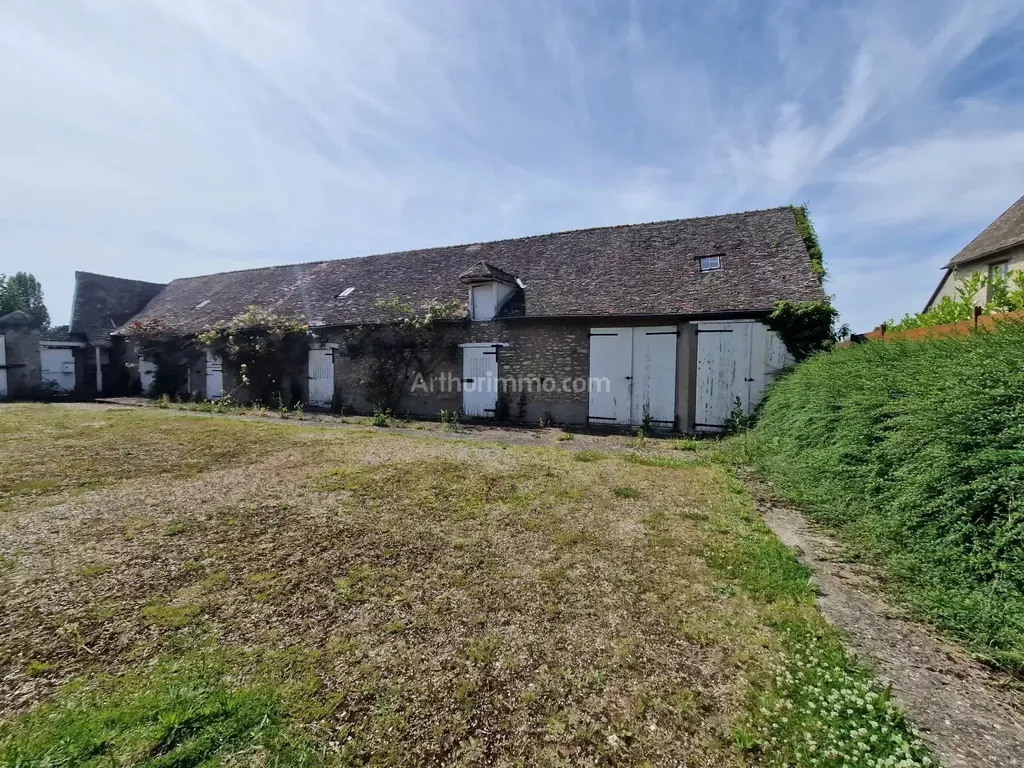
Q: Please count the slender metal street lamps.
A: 0